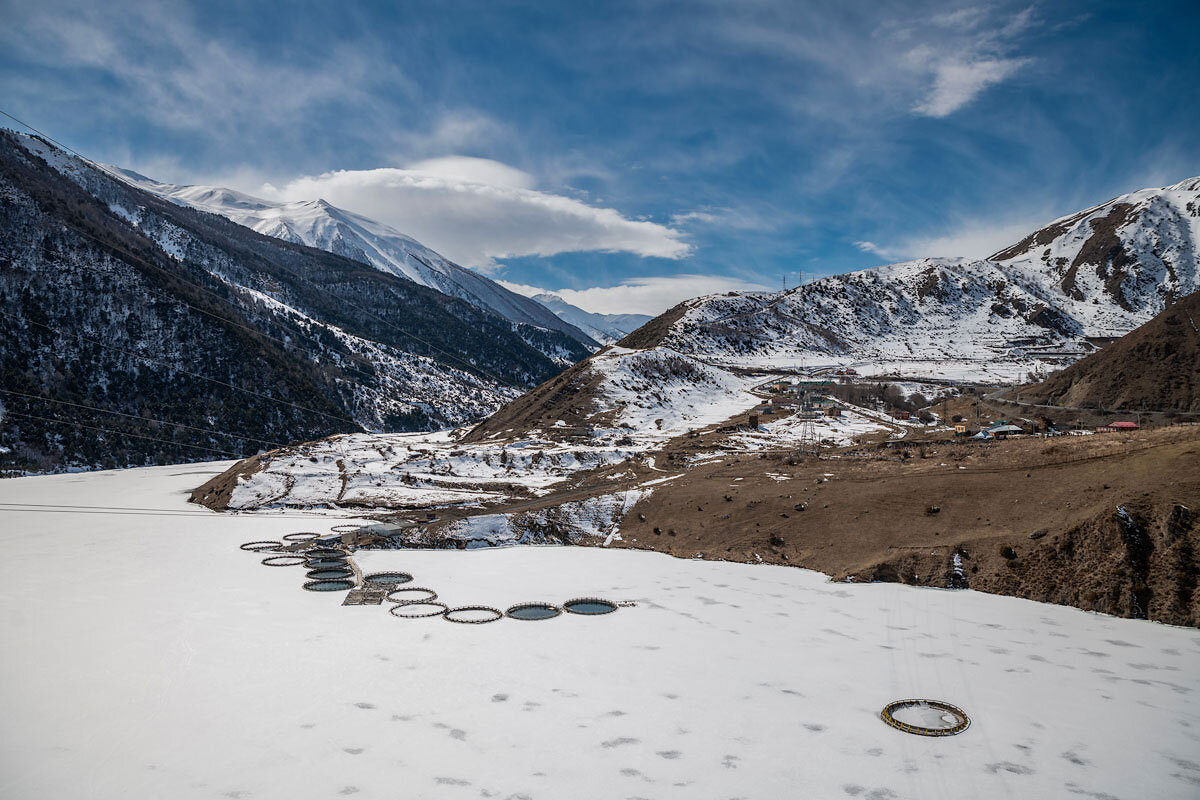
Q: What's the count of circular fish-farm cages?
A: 15